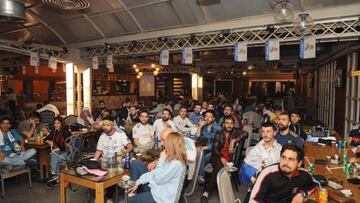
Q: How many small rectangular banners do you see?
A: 9